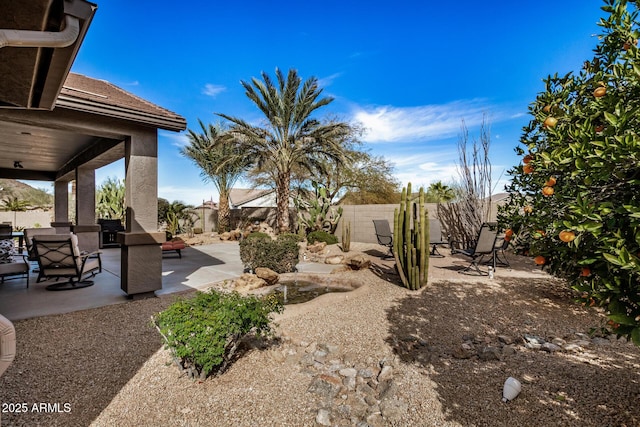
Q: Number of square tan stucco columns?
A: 3